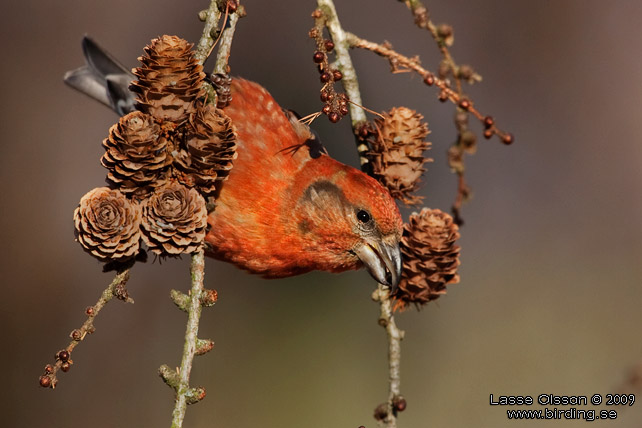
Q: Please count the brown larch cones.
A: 7